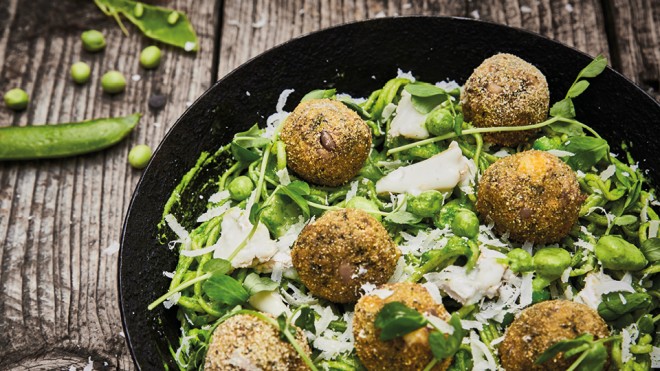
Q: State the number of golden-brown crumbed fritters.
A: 7